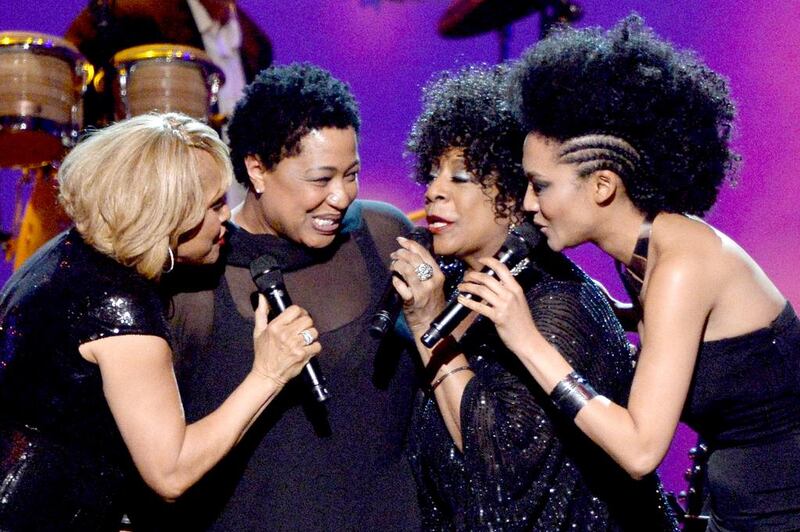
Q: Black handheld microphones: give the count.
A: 3